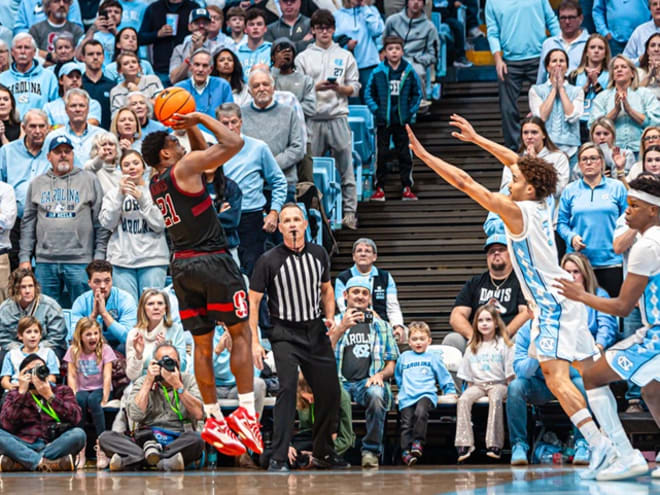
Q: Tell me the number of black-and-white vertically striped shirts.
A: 1